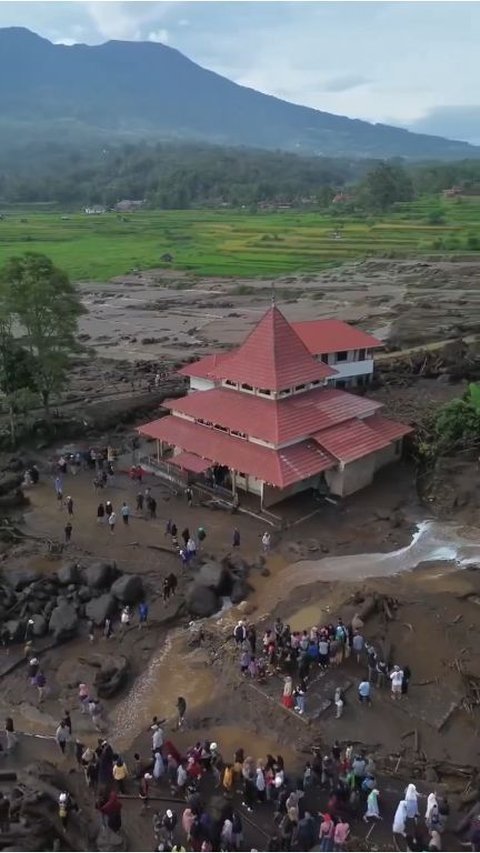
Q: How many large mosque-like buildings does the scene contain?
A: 1